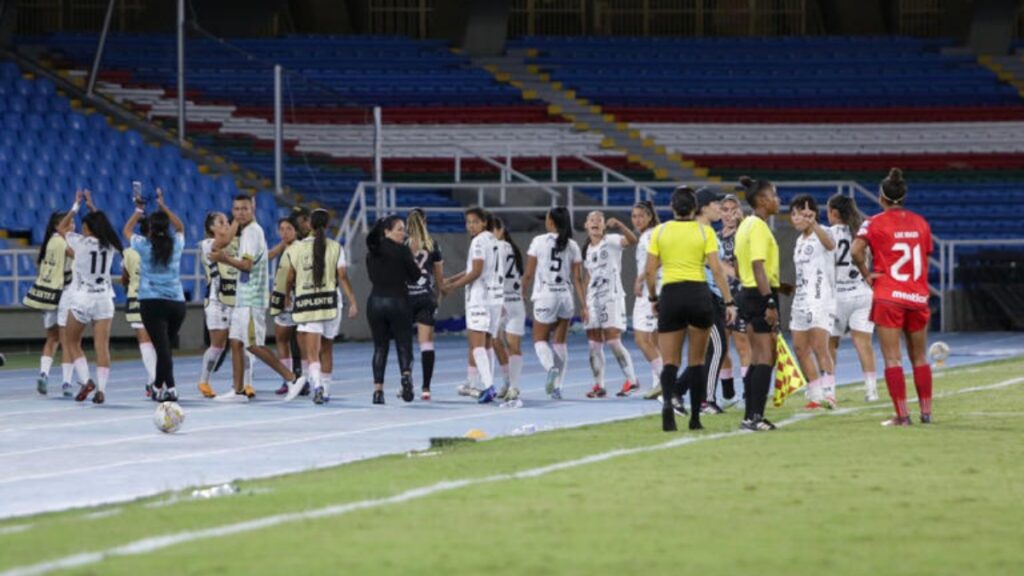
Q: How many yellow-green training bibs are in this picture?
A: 5